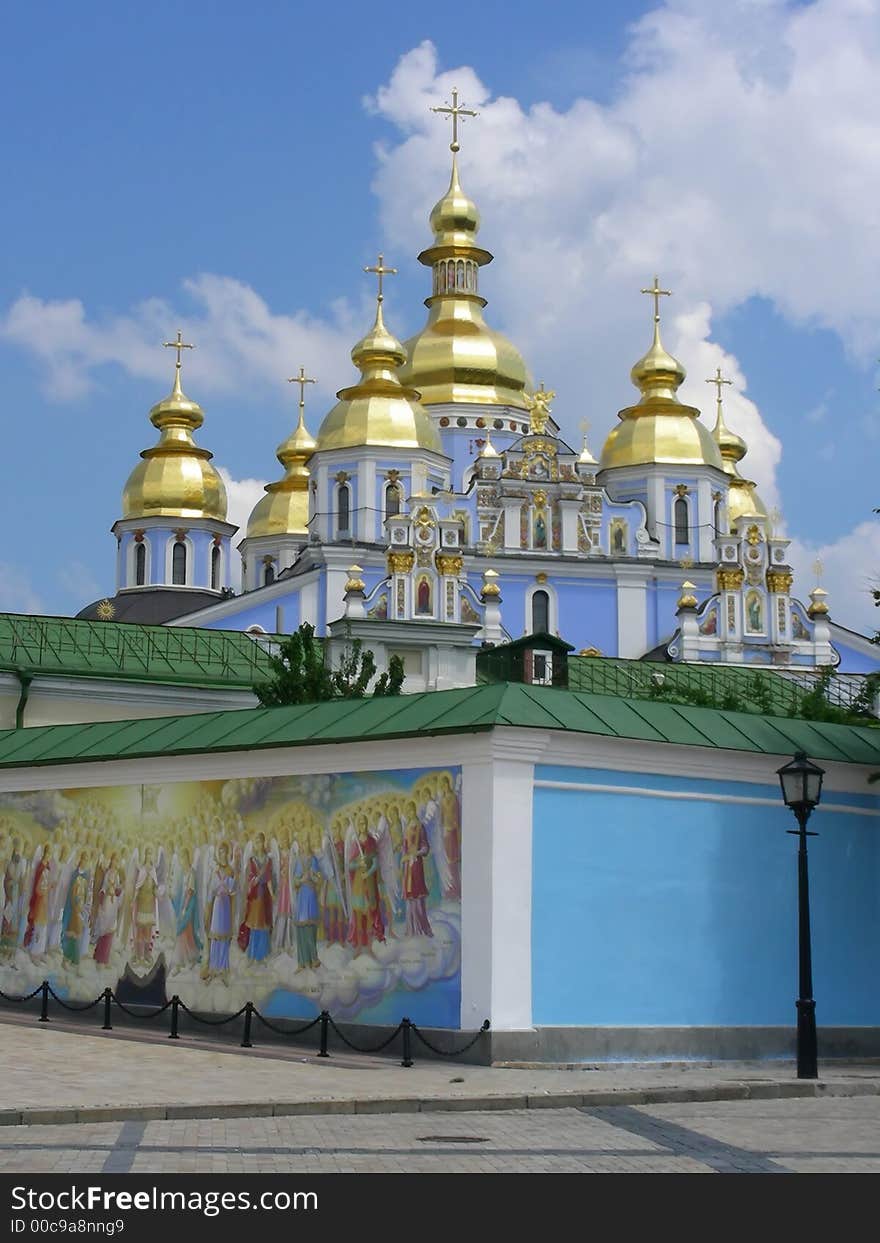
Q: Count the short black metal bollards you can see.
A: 6